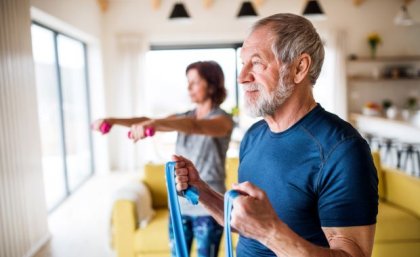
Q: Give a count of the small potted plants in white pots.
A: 2